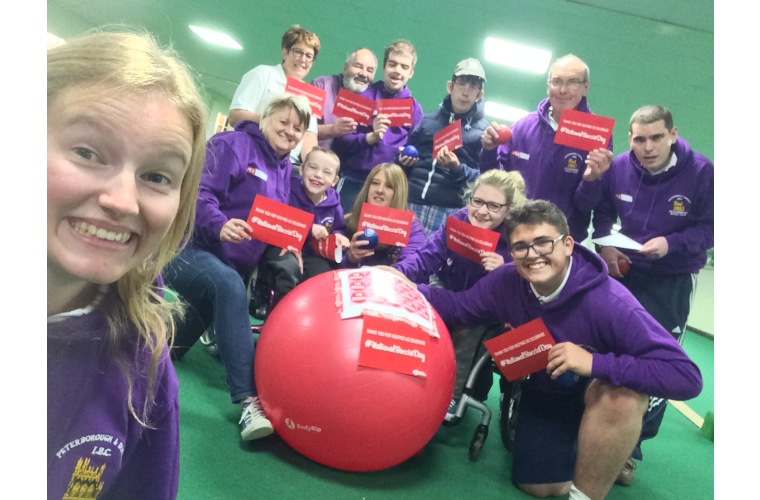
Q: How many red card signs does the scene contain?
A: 11